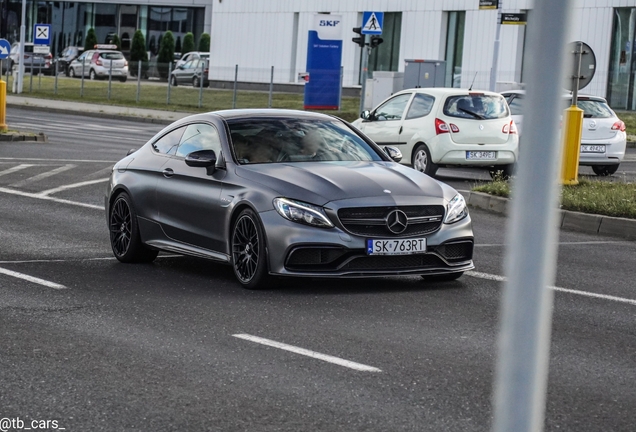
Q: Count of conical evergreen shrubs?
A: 6